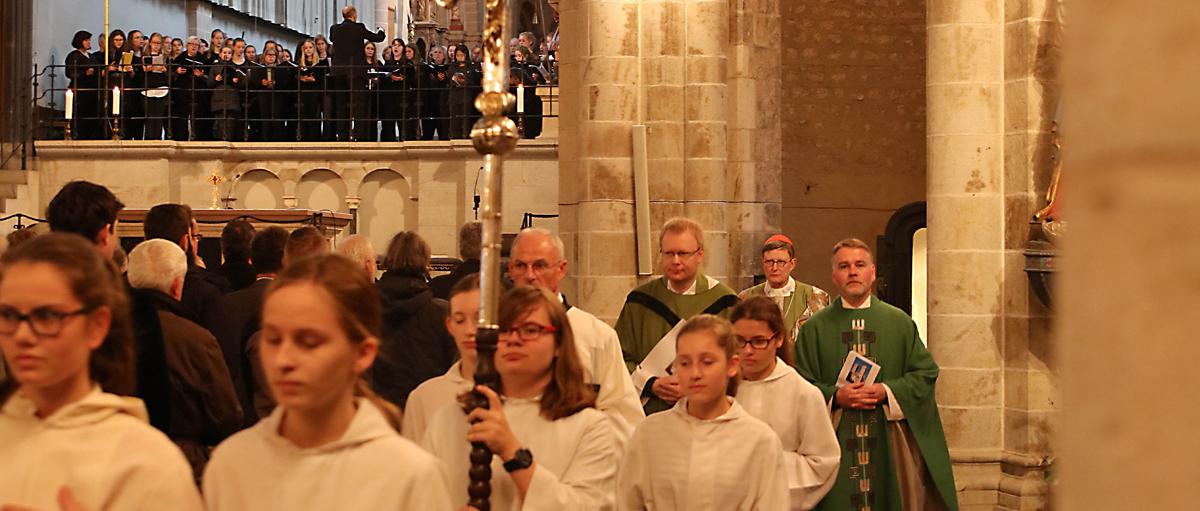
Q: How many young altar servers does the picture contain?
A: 6